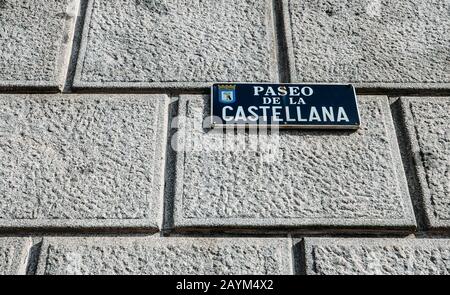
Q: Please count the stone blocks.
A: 9